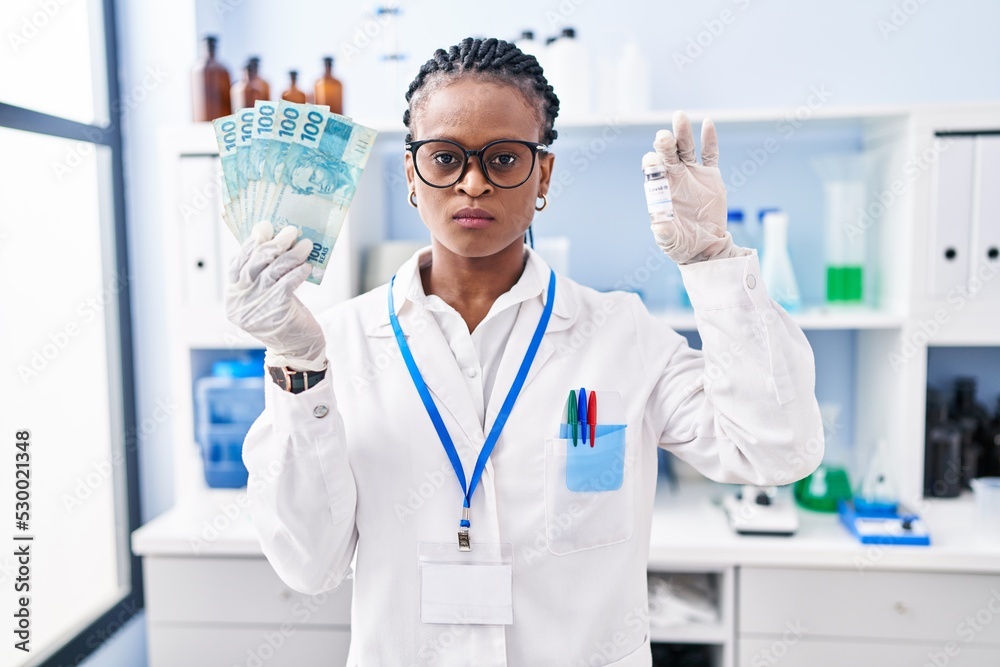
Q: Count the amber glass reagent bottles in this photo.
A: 4